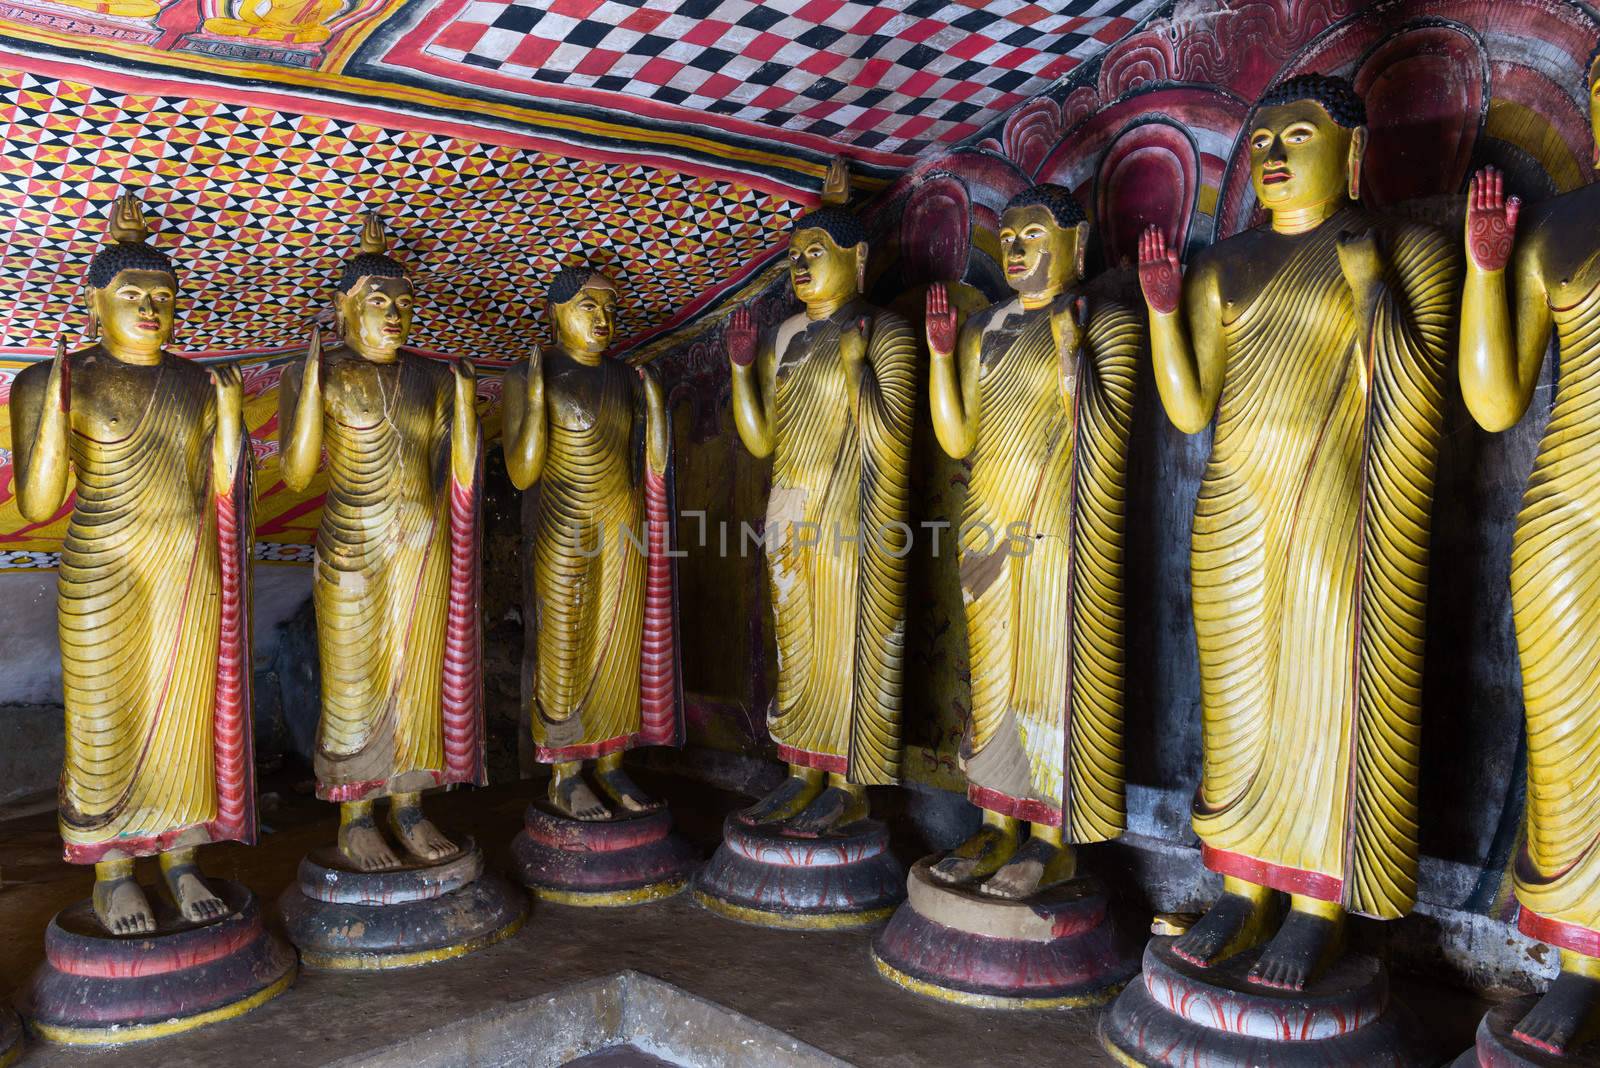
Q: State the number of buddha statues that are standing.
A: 7